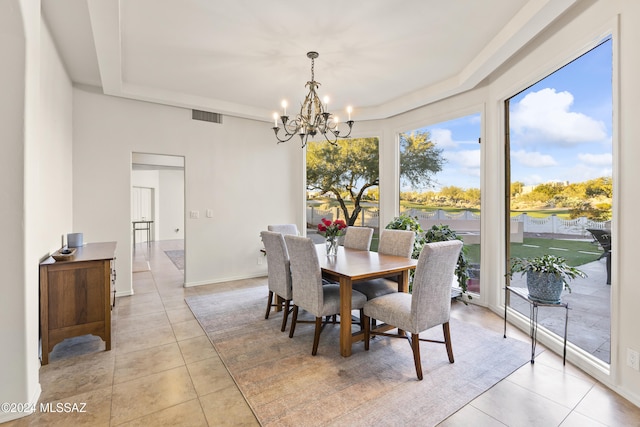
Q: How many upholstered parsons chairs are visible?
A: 6